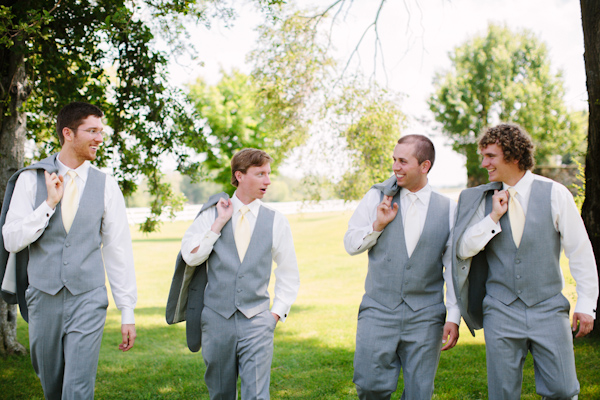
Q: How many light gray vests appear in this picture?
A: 4